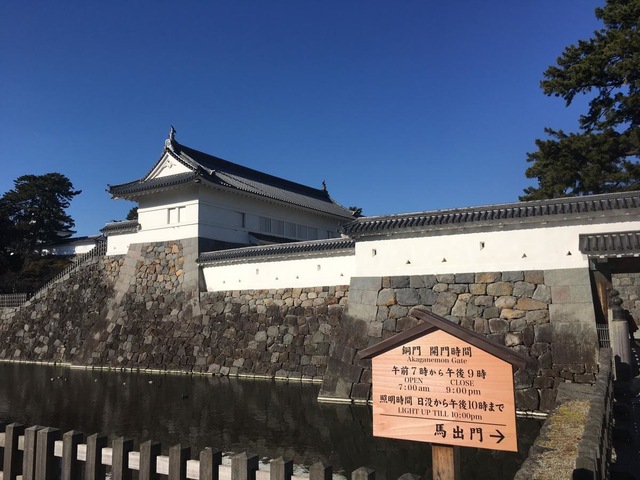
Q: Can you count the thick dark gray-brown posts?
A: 14